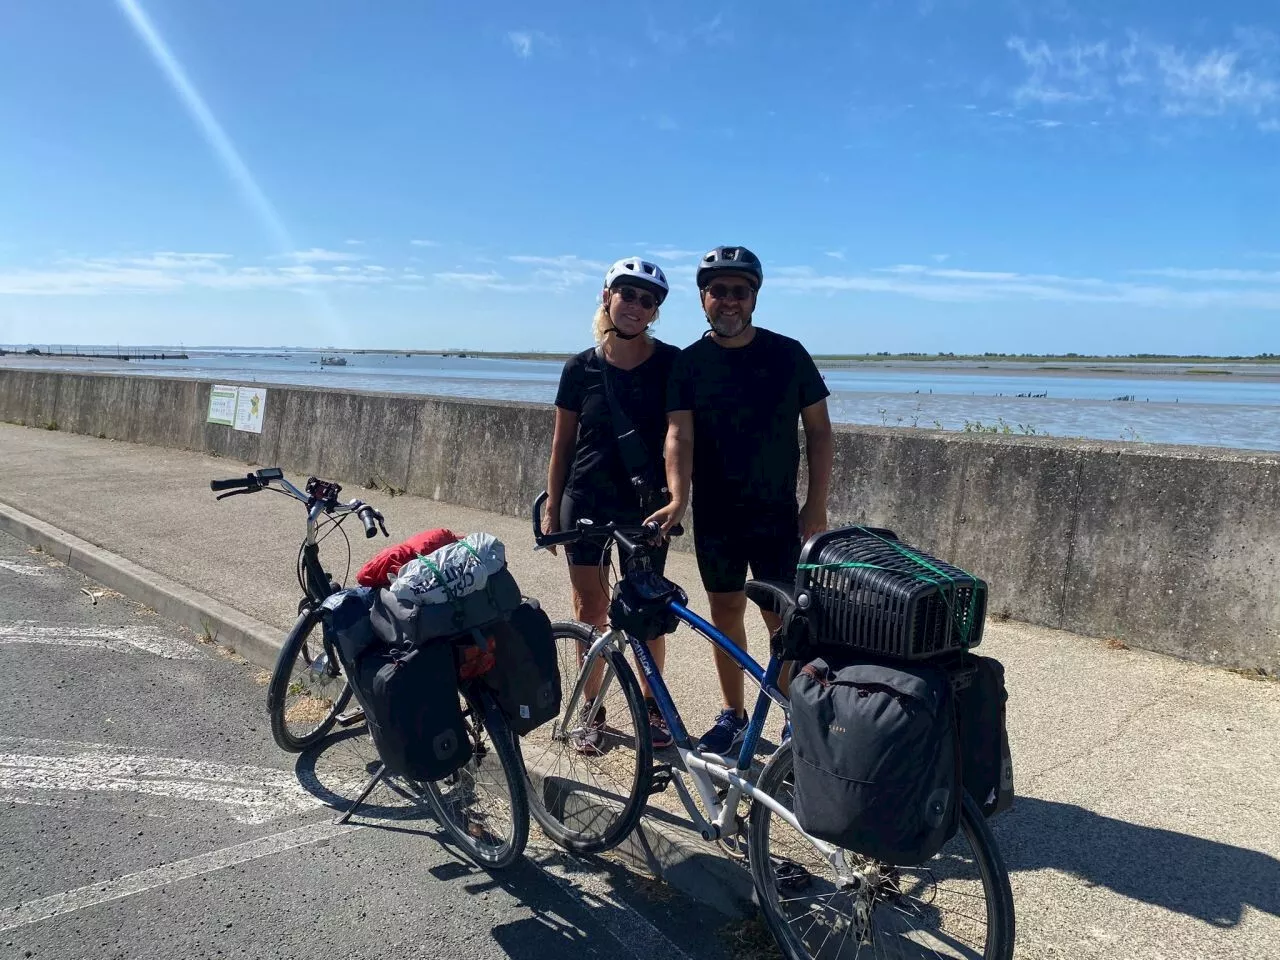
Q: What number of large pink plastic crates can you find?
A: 0